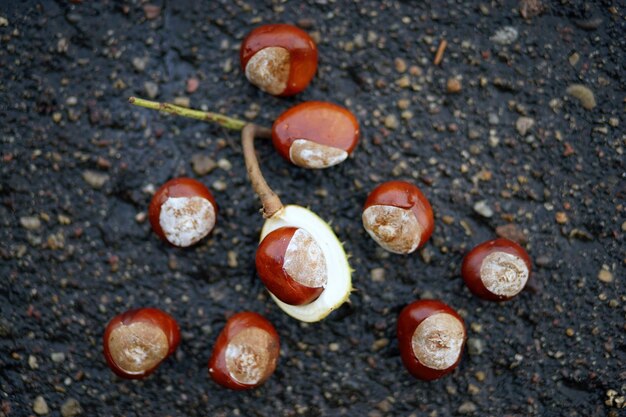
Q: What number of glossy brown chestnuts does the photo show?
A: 9